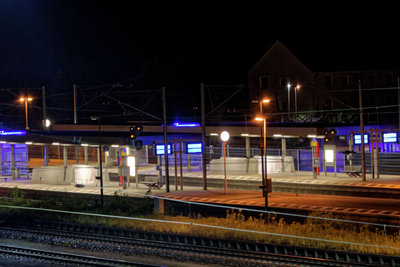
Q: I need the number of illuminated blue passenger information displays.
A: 4